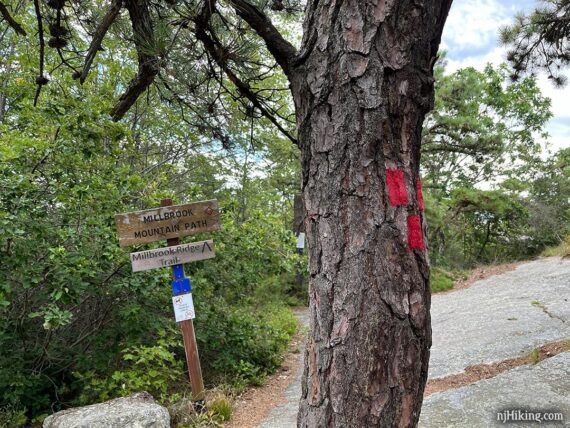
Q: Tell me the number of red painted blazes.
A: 3